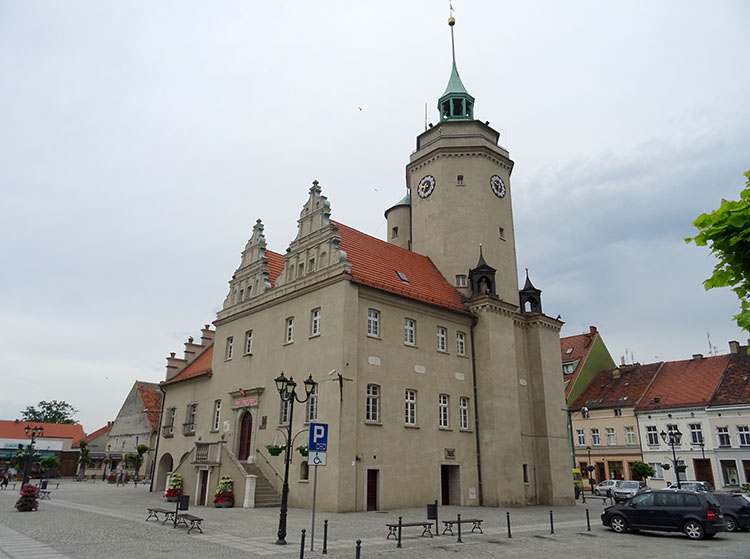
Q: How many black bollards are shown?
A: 8